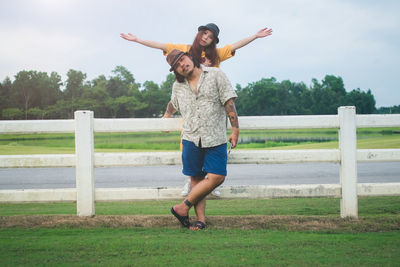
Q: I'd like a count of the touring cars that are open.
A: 0